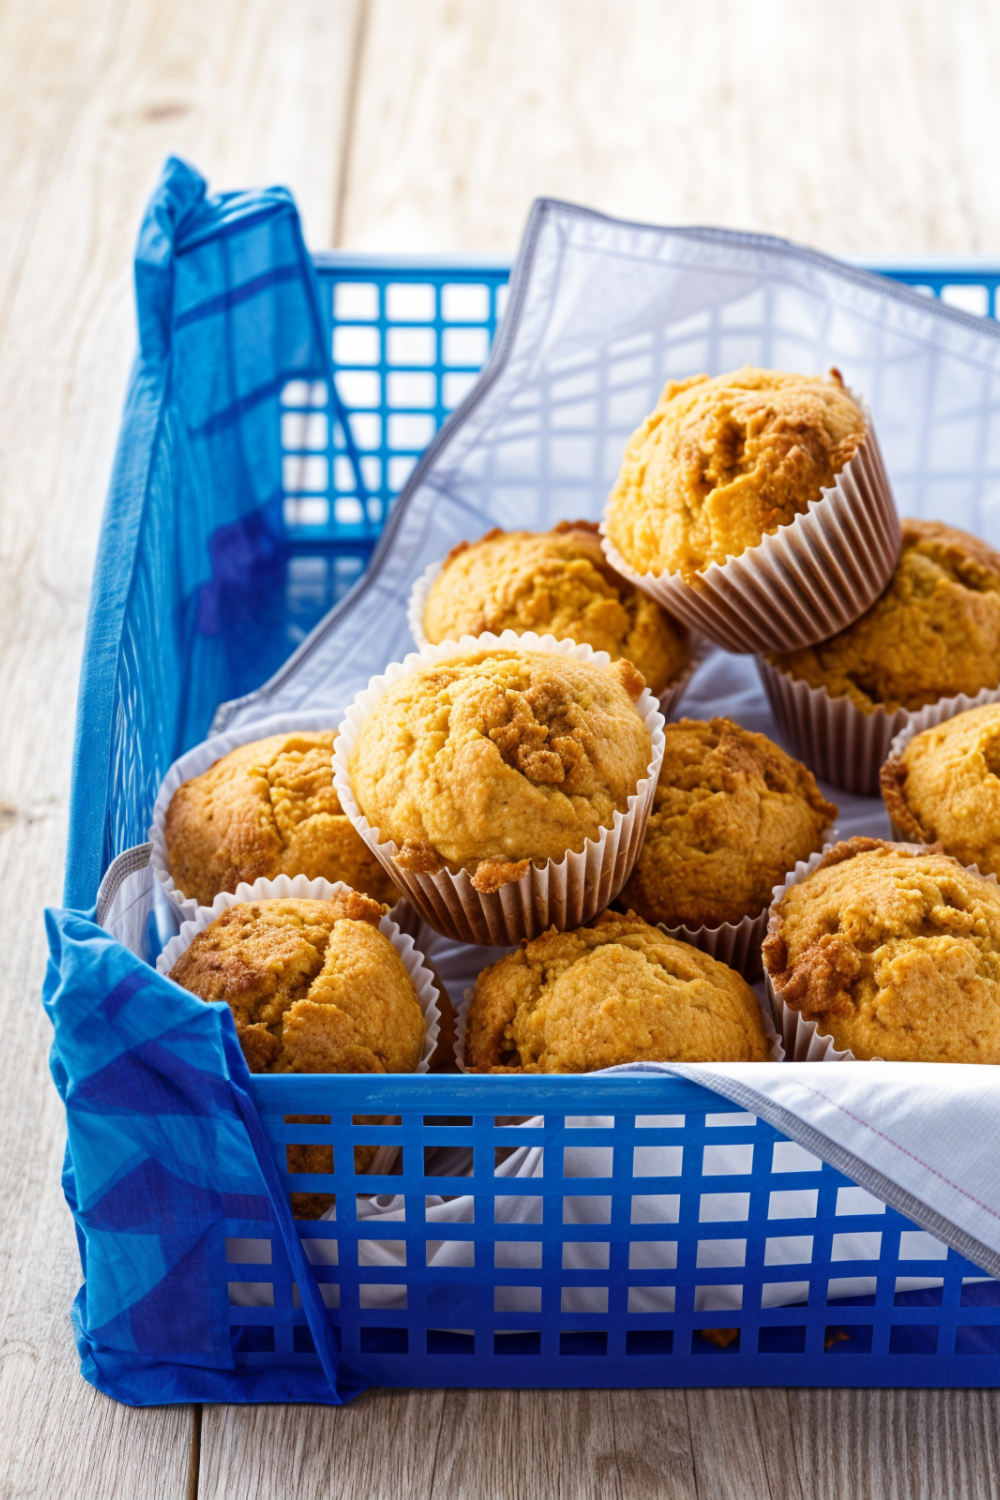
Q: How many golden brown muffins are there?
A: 10